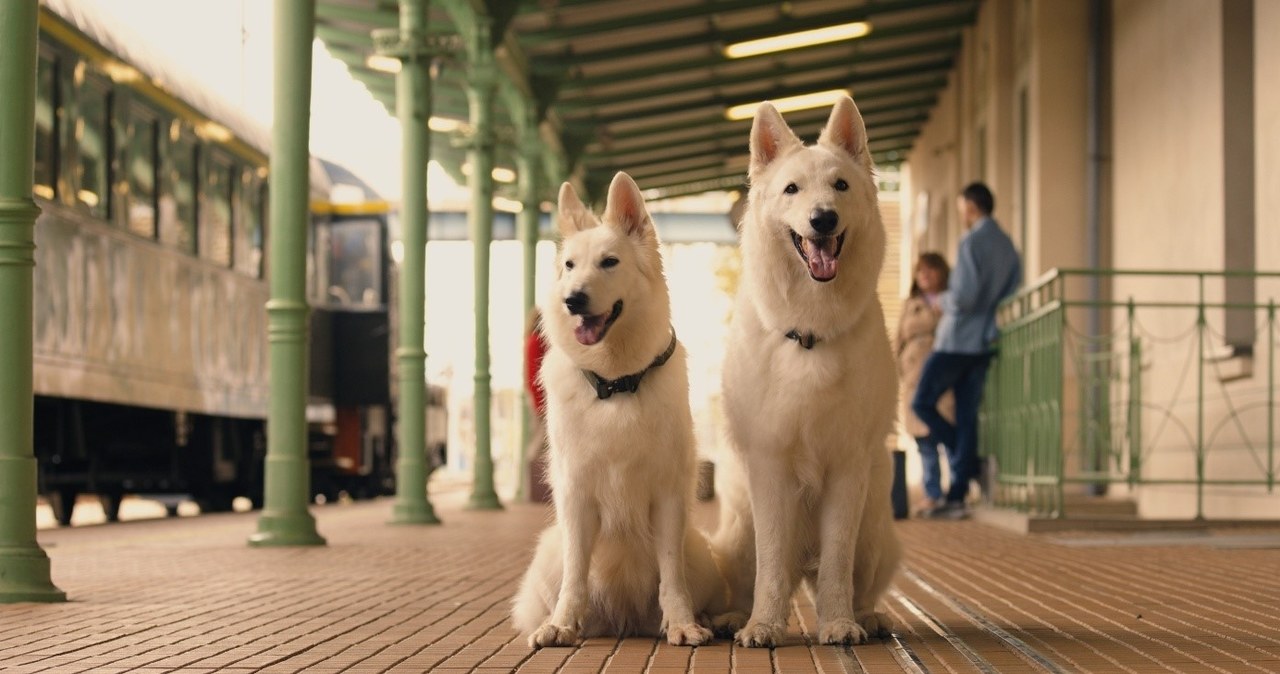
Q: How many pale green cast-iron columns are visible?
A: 5